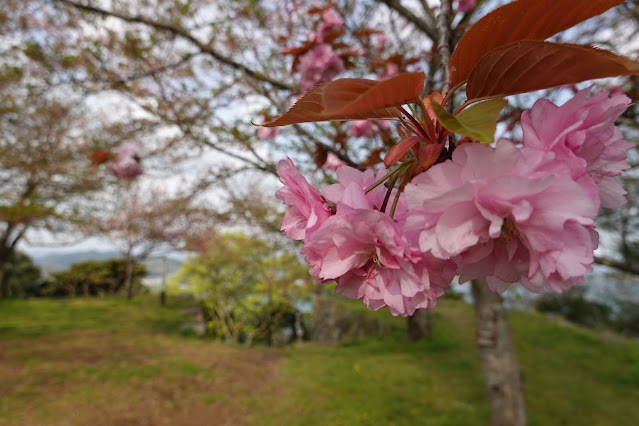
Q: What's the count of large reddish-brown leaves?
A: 3